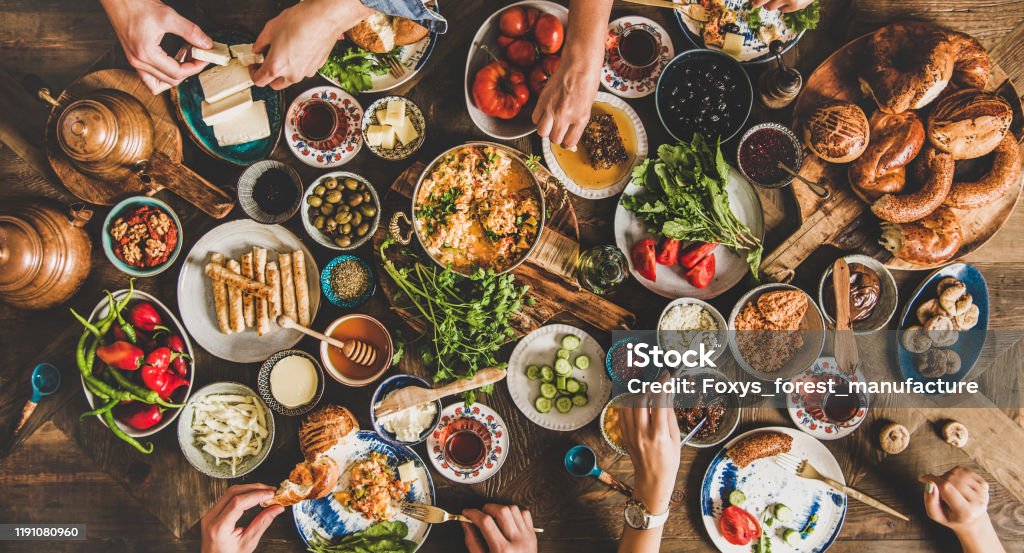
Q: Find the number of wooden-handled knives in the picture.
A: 2